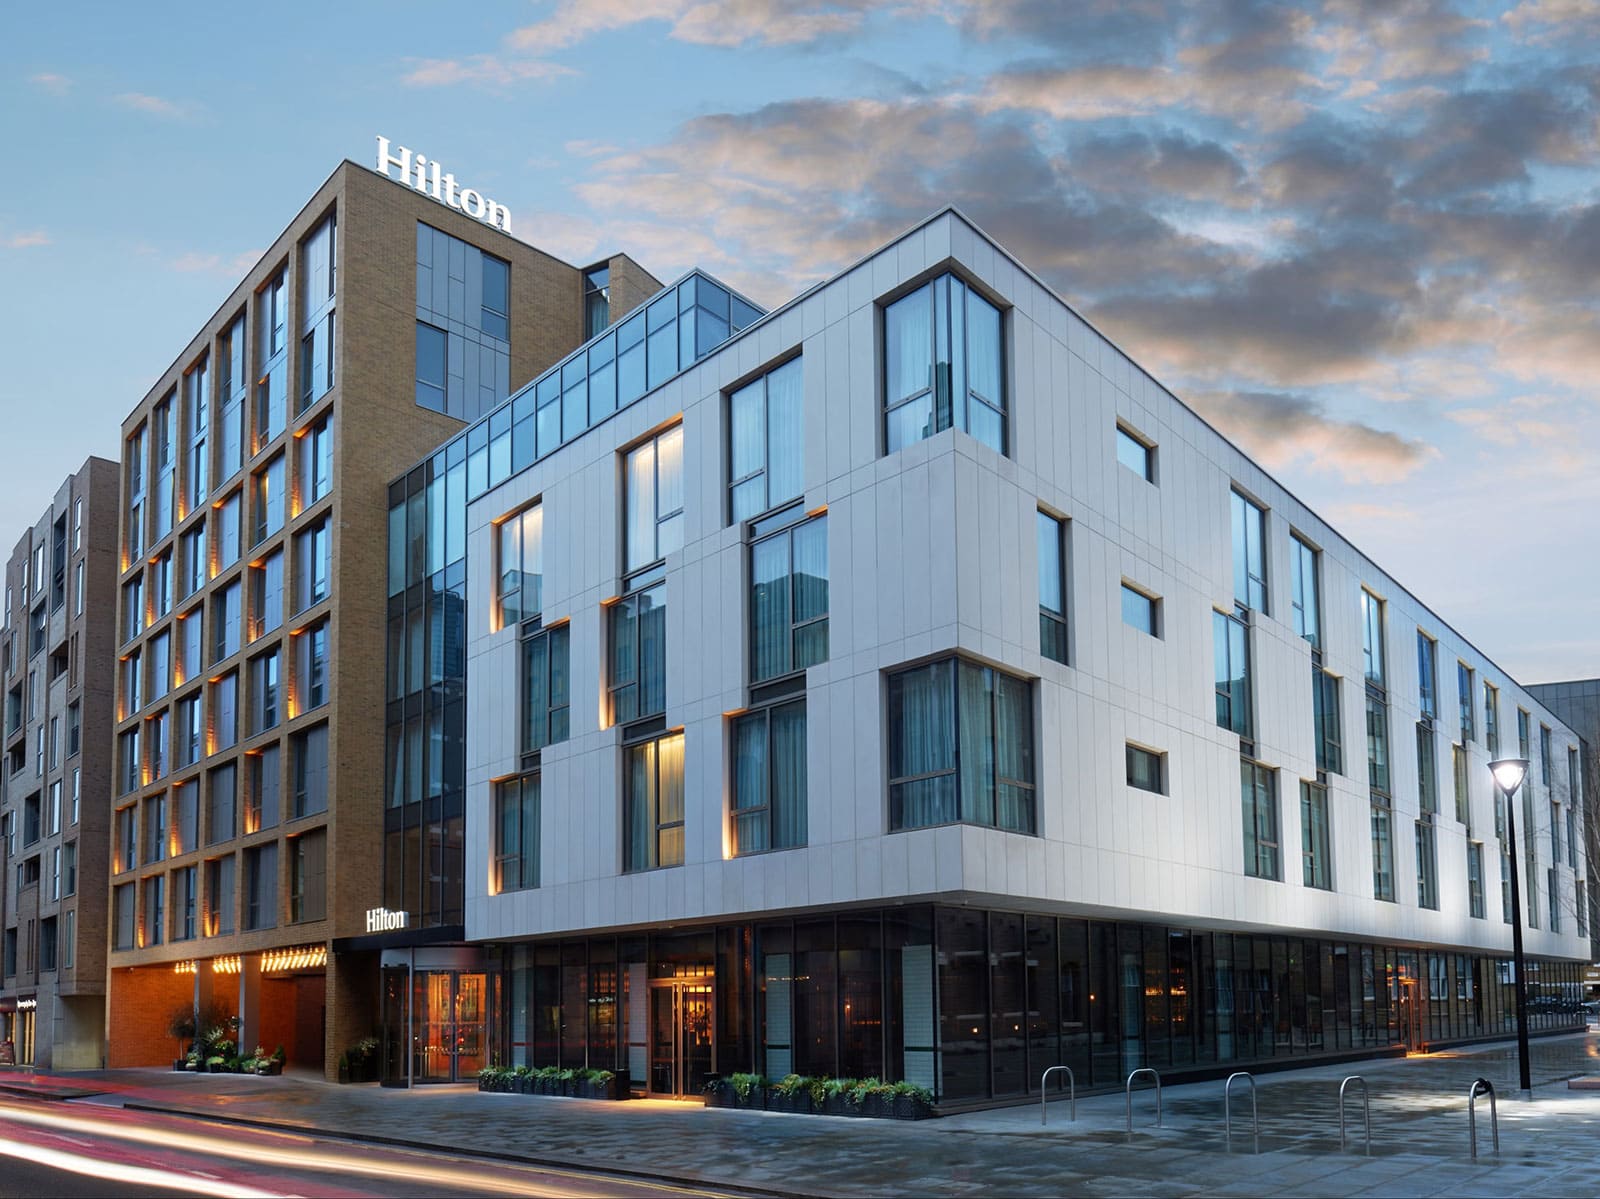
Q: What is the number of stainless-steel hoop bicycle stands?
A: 5